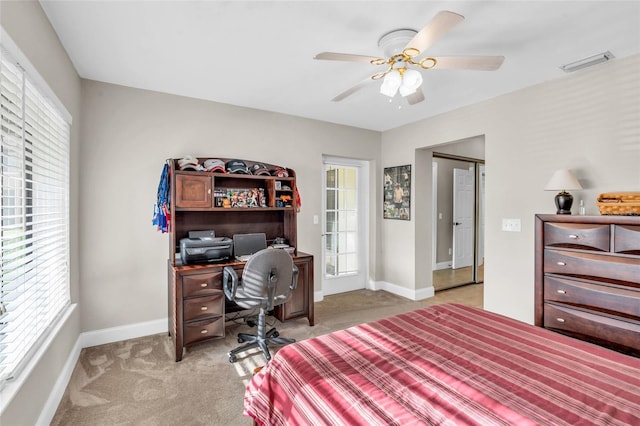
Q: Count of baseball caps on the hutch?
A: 5